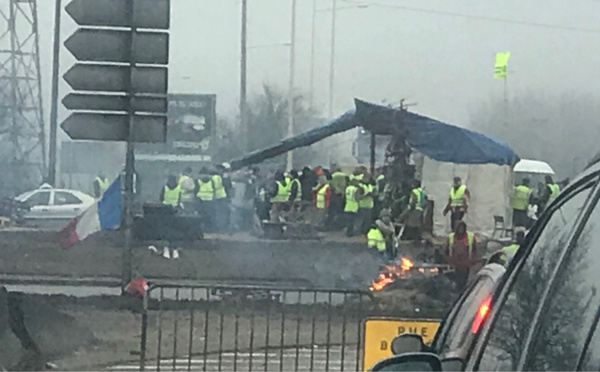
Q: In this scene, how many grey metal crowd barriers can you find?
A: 1